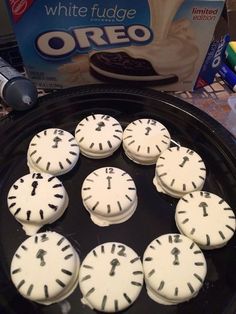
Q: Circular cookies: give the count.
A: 10